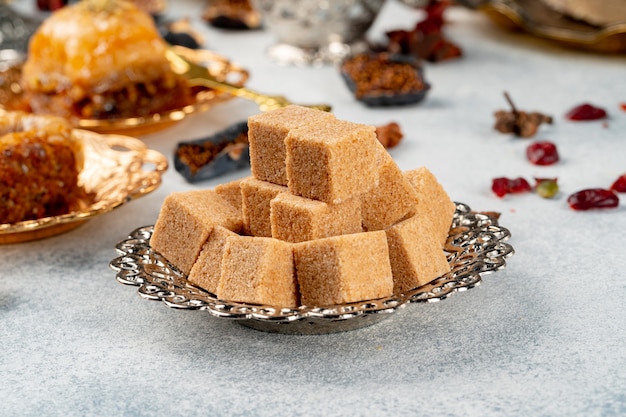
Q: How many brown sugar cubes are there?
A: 12